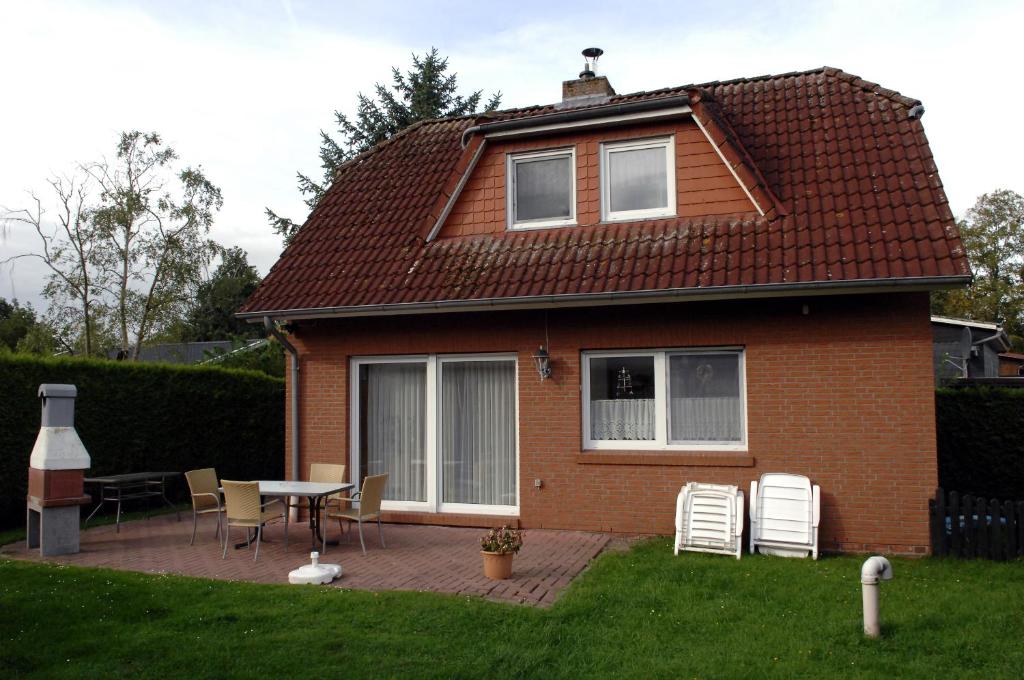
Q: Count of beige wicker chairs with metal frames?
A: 4